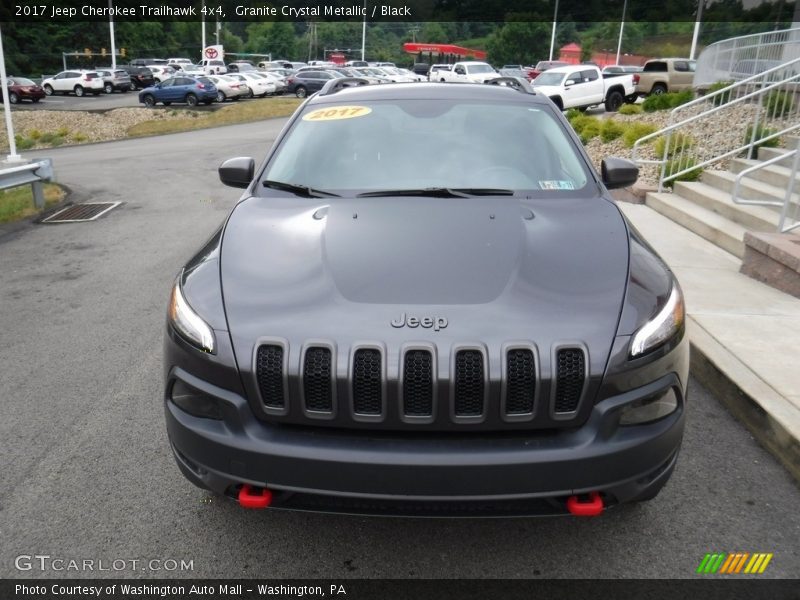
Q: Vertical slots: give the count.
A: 7